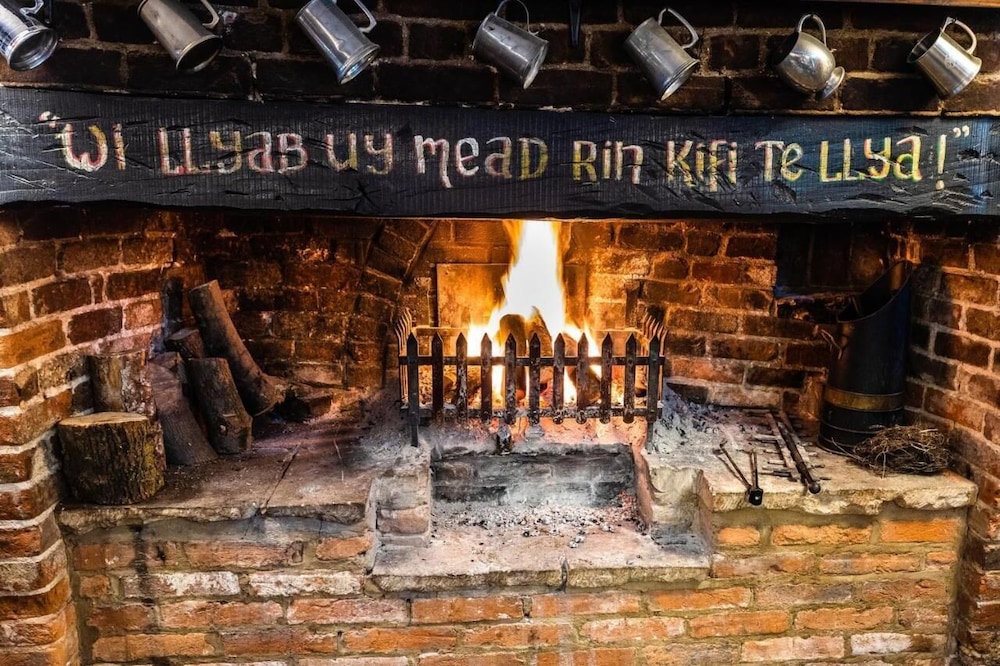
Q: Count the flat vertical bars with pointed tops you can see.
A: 11